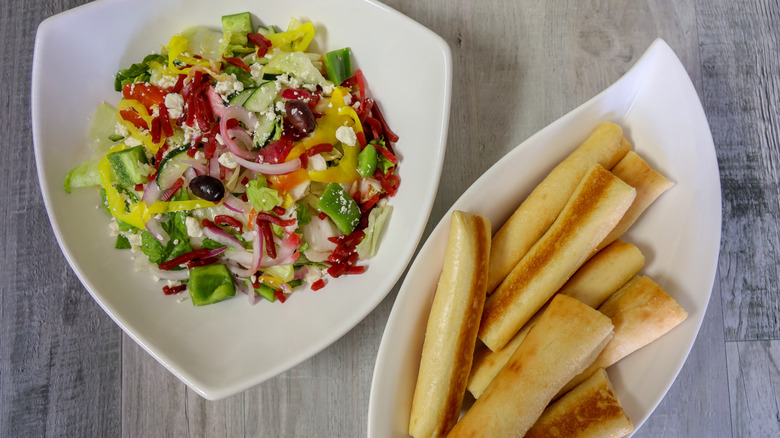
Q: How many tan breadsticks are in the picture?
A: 8